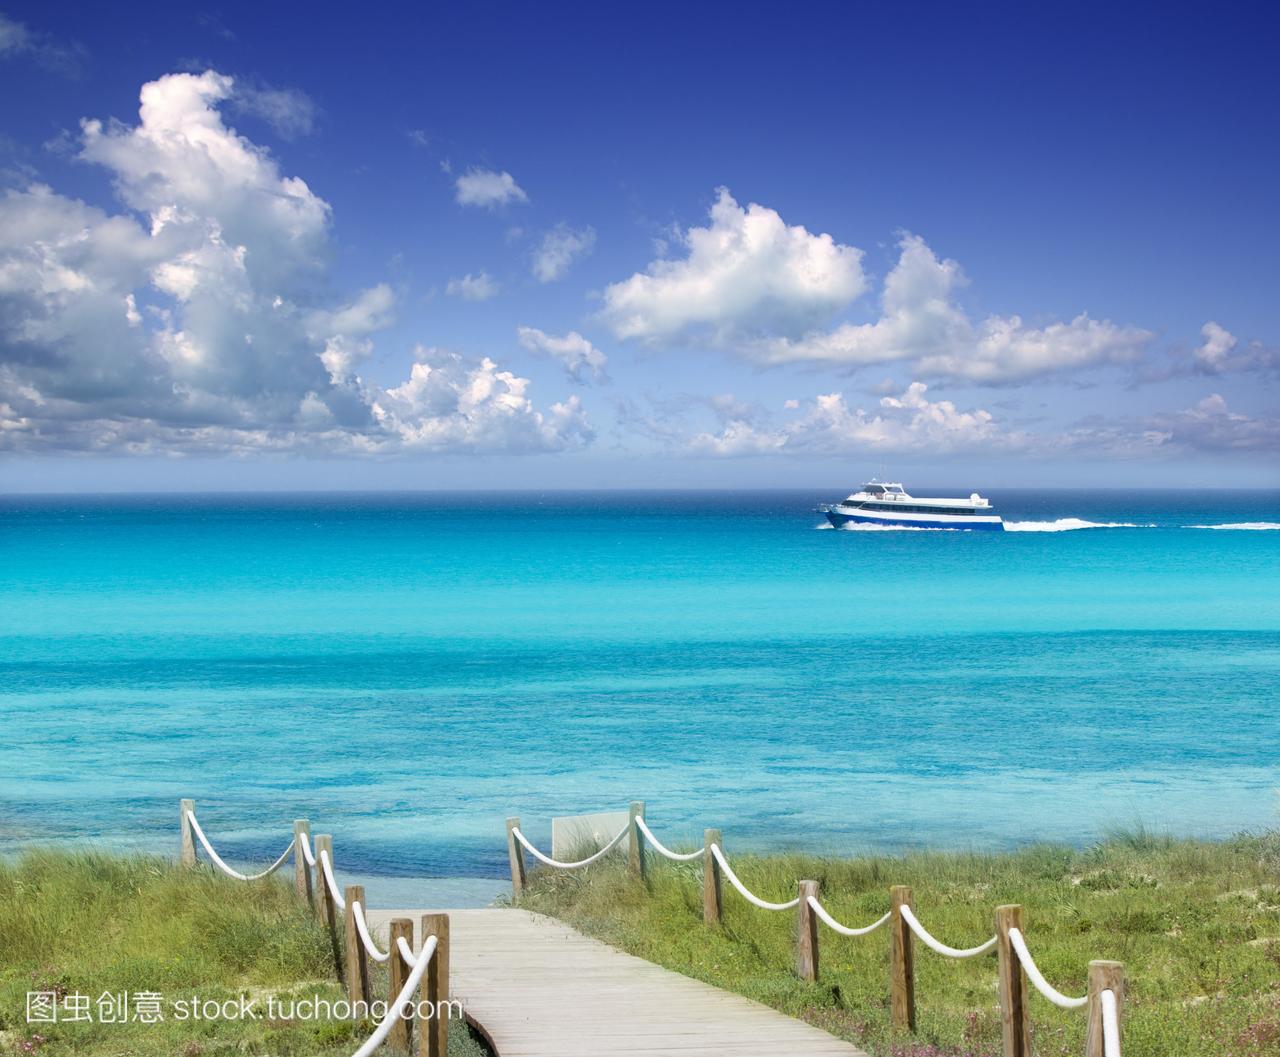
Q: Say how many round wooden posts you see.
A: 13